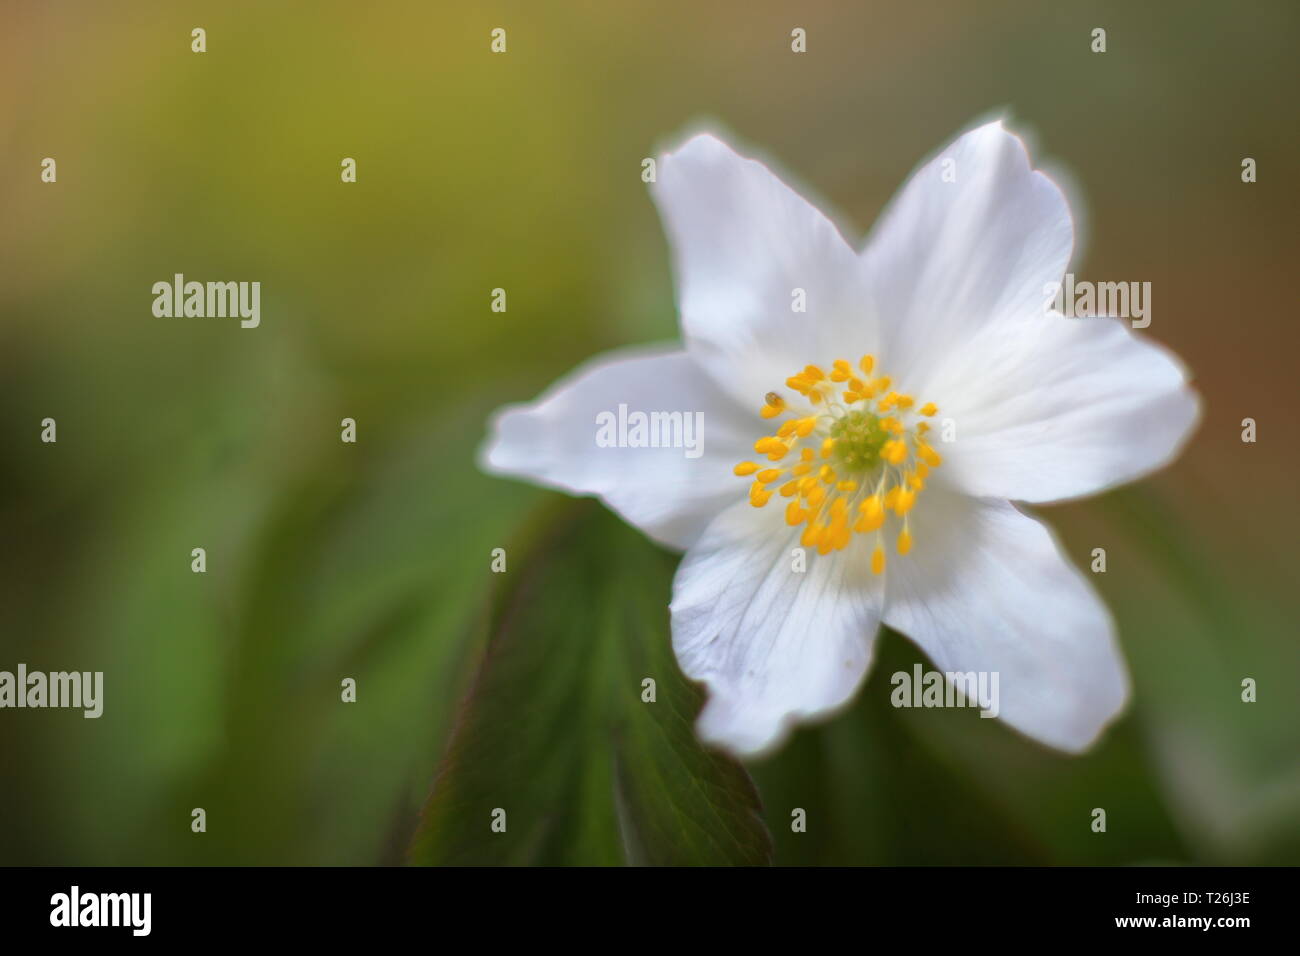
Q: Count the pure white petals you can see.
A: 6